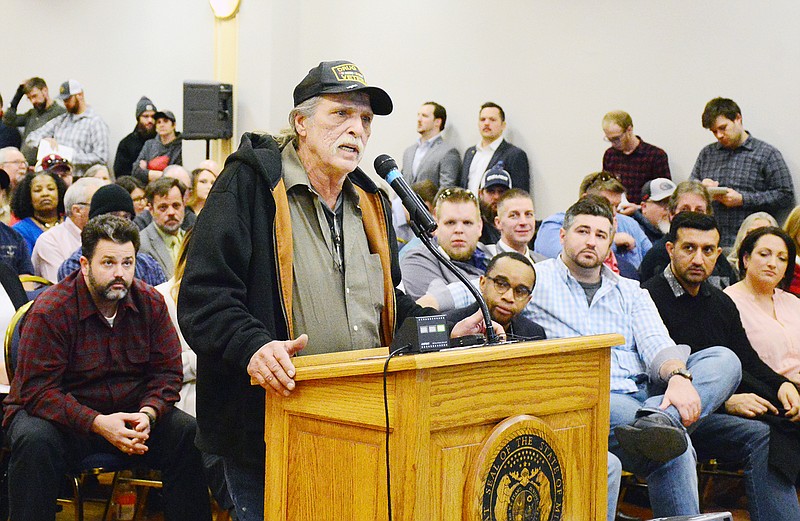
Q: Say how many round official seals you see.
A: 1